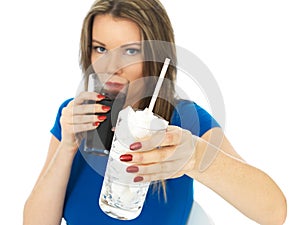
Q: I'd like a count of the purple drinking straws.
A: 0